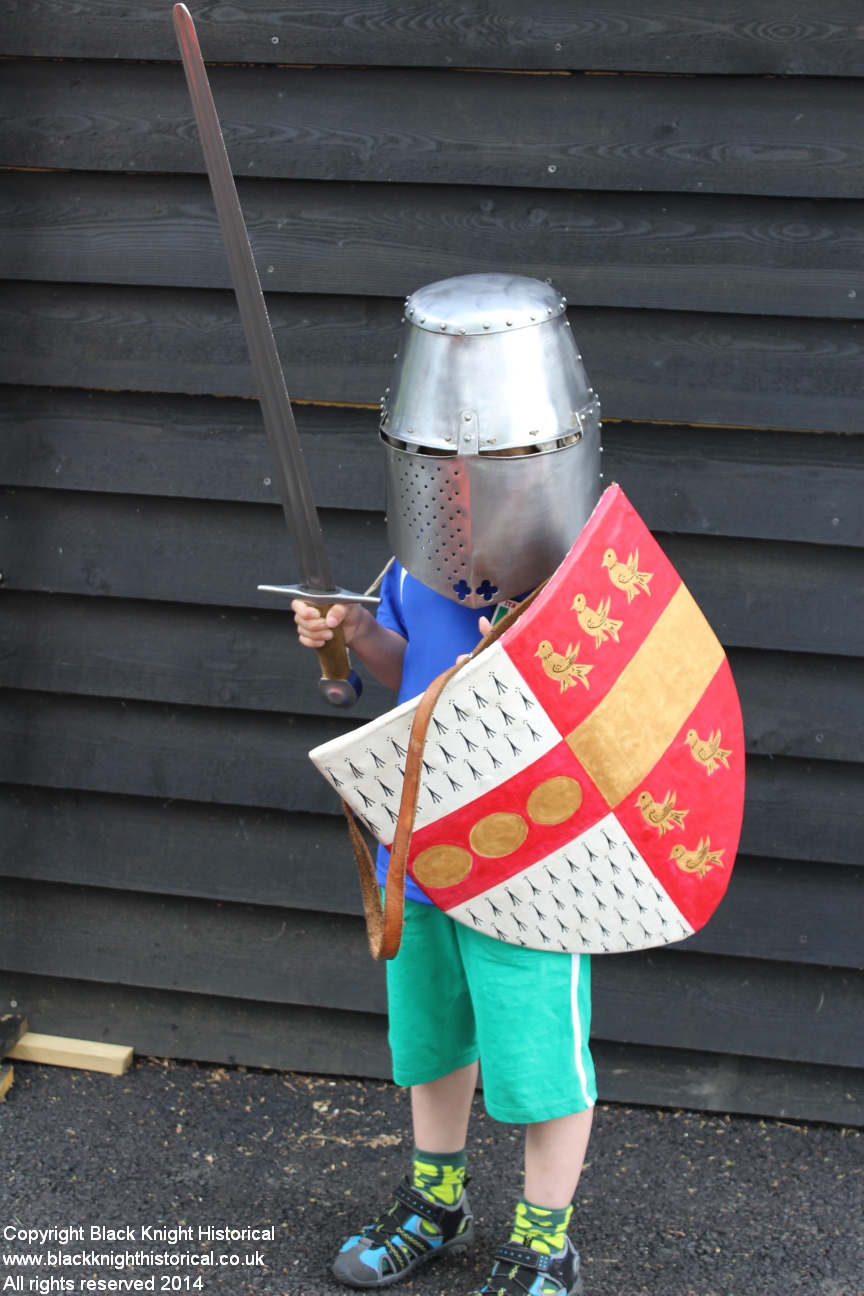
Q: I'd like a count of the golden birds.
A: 6